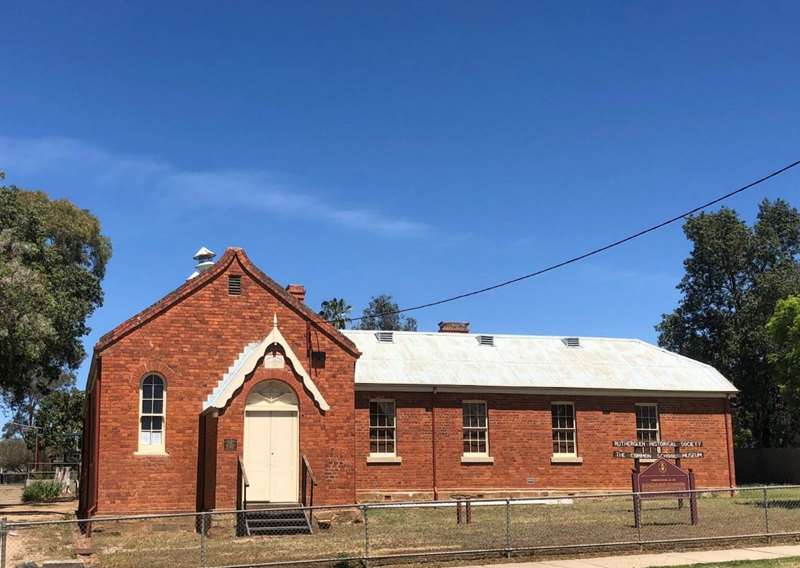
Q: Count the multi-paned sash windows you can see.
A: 5